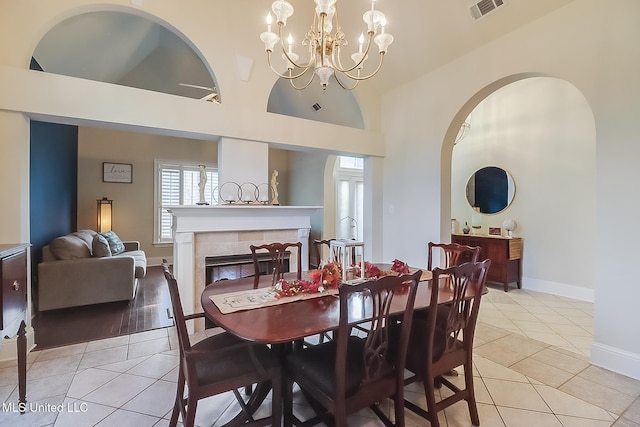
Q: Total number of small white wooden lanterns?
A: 1